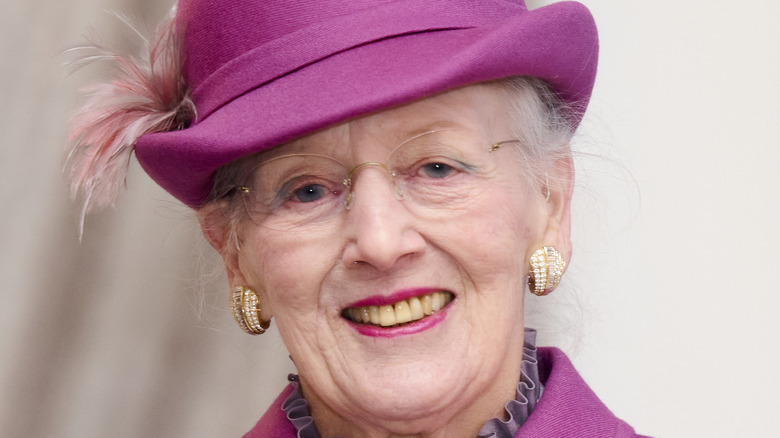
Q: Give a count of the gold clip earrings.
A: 2